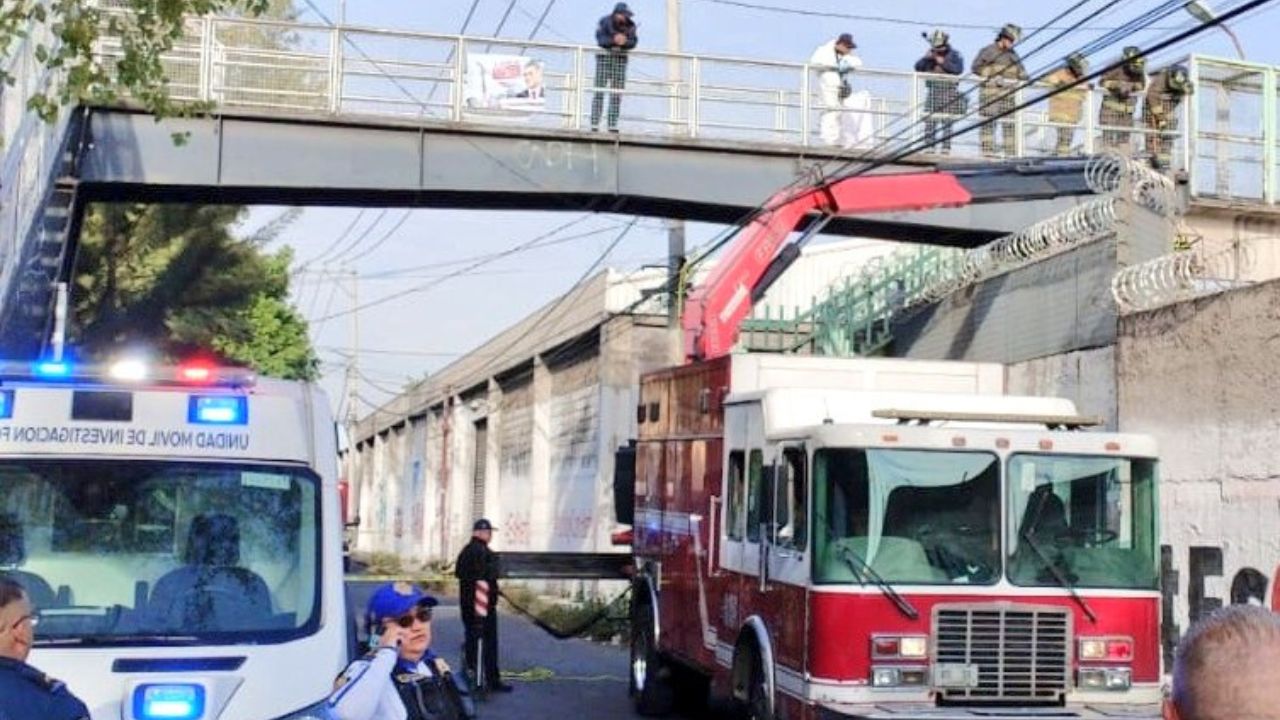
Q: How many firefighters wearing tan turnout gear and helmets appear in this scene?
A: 4